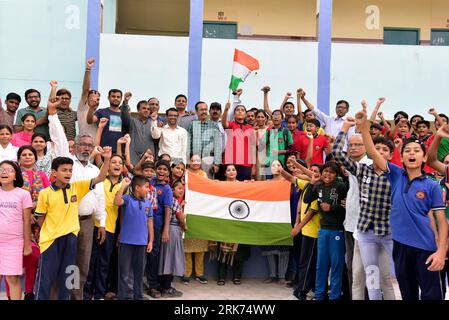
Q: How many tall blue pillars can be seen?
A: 3